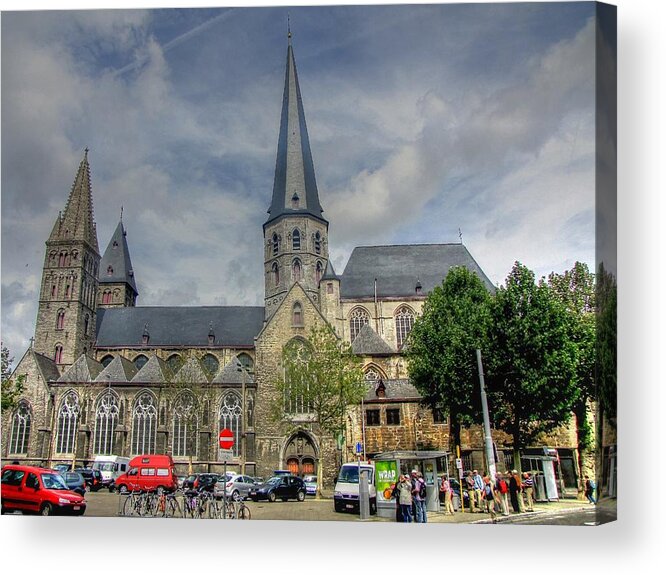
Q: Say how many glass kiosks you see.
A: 2